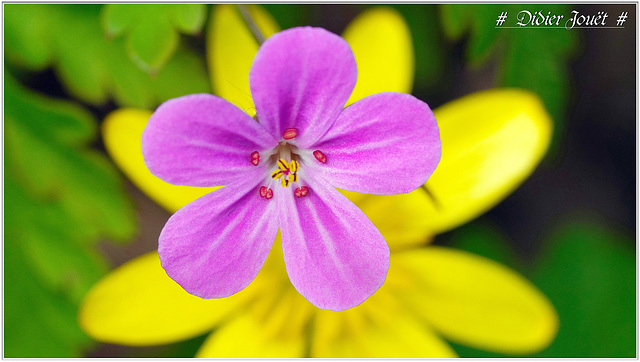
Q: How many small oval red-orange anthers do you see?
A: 5